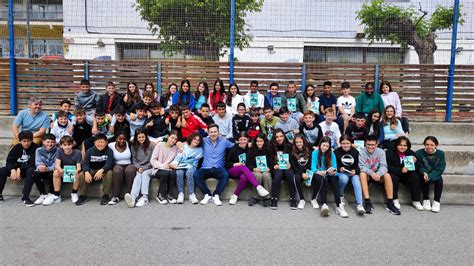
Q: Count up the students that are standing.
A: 0